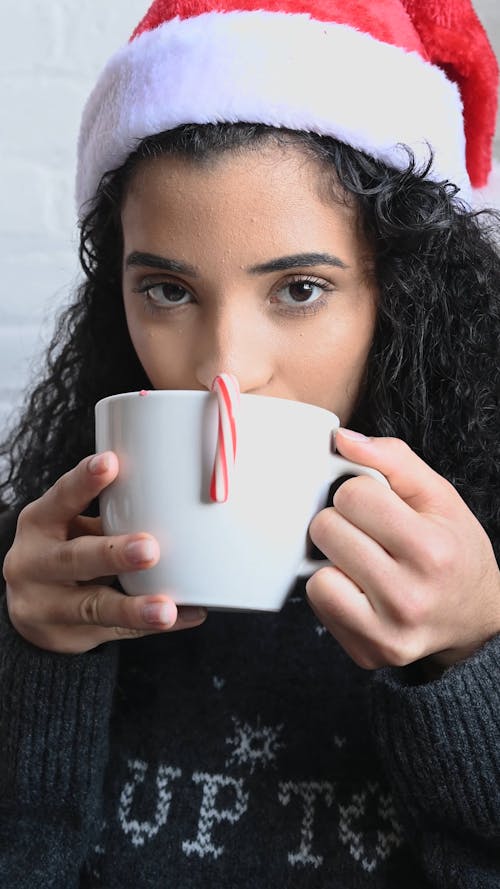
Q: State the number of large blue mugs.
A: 0